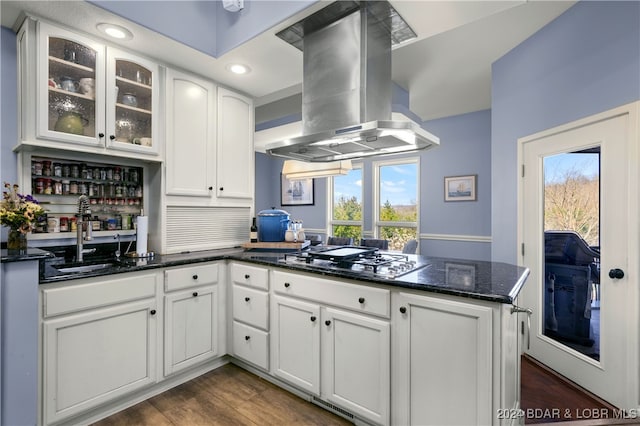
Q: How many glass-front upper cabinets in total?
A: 2